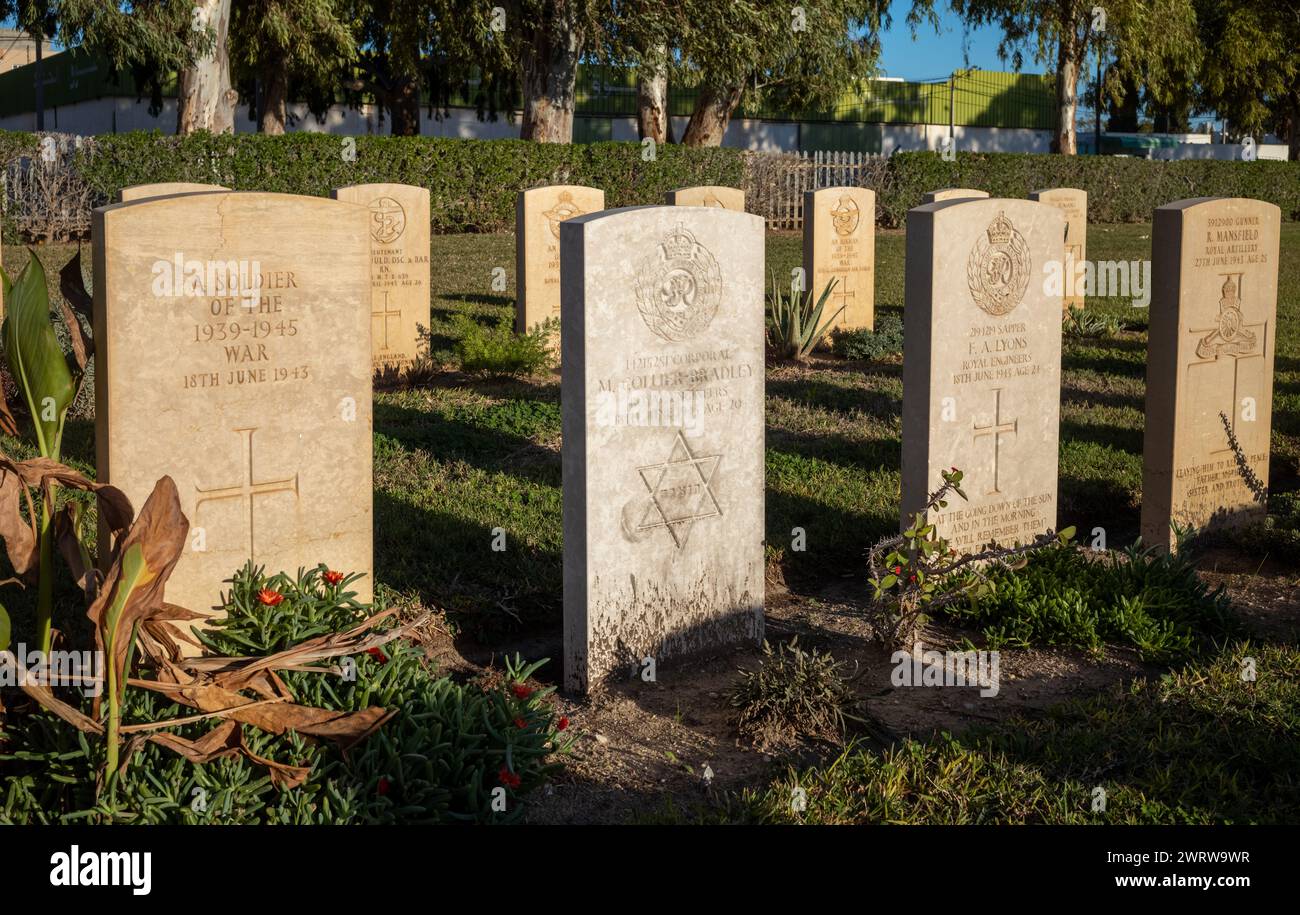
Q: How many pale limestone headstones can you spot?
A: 11